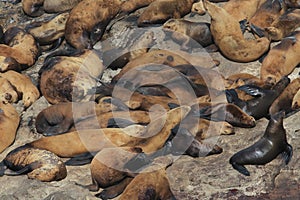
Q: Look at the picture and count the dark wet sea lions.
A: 2